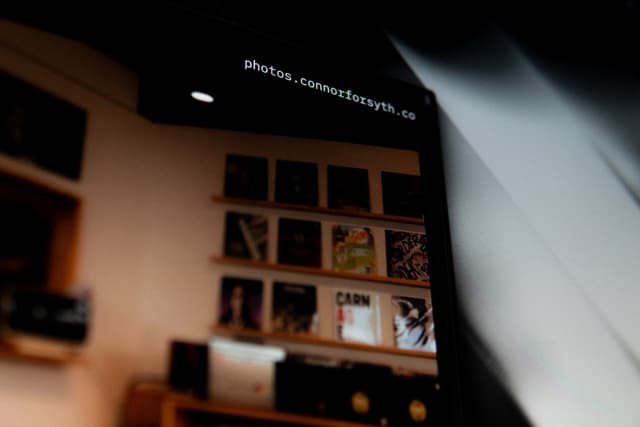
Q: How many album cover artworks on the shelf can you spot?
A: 12